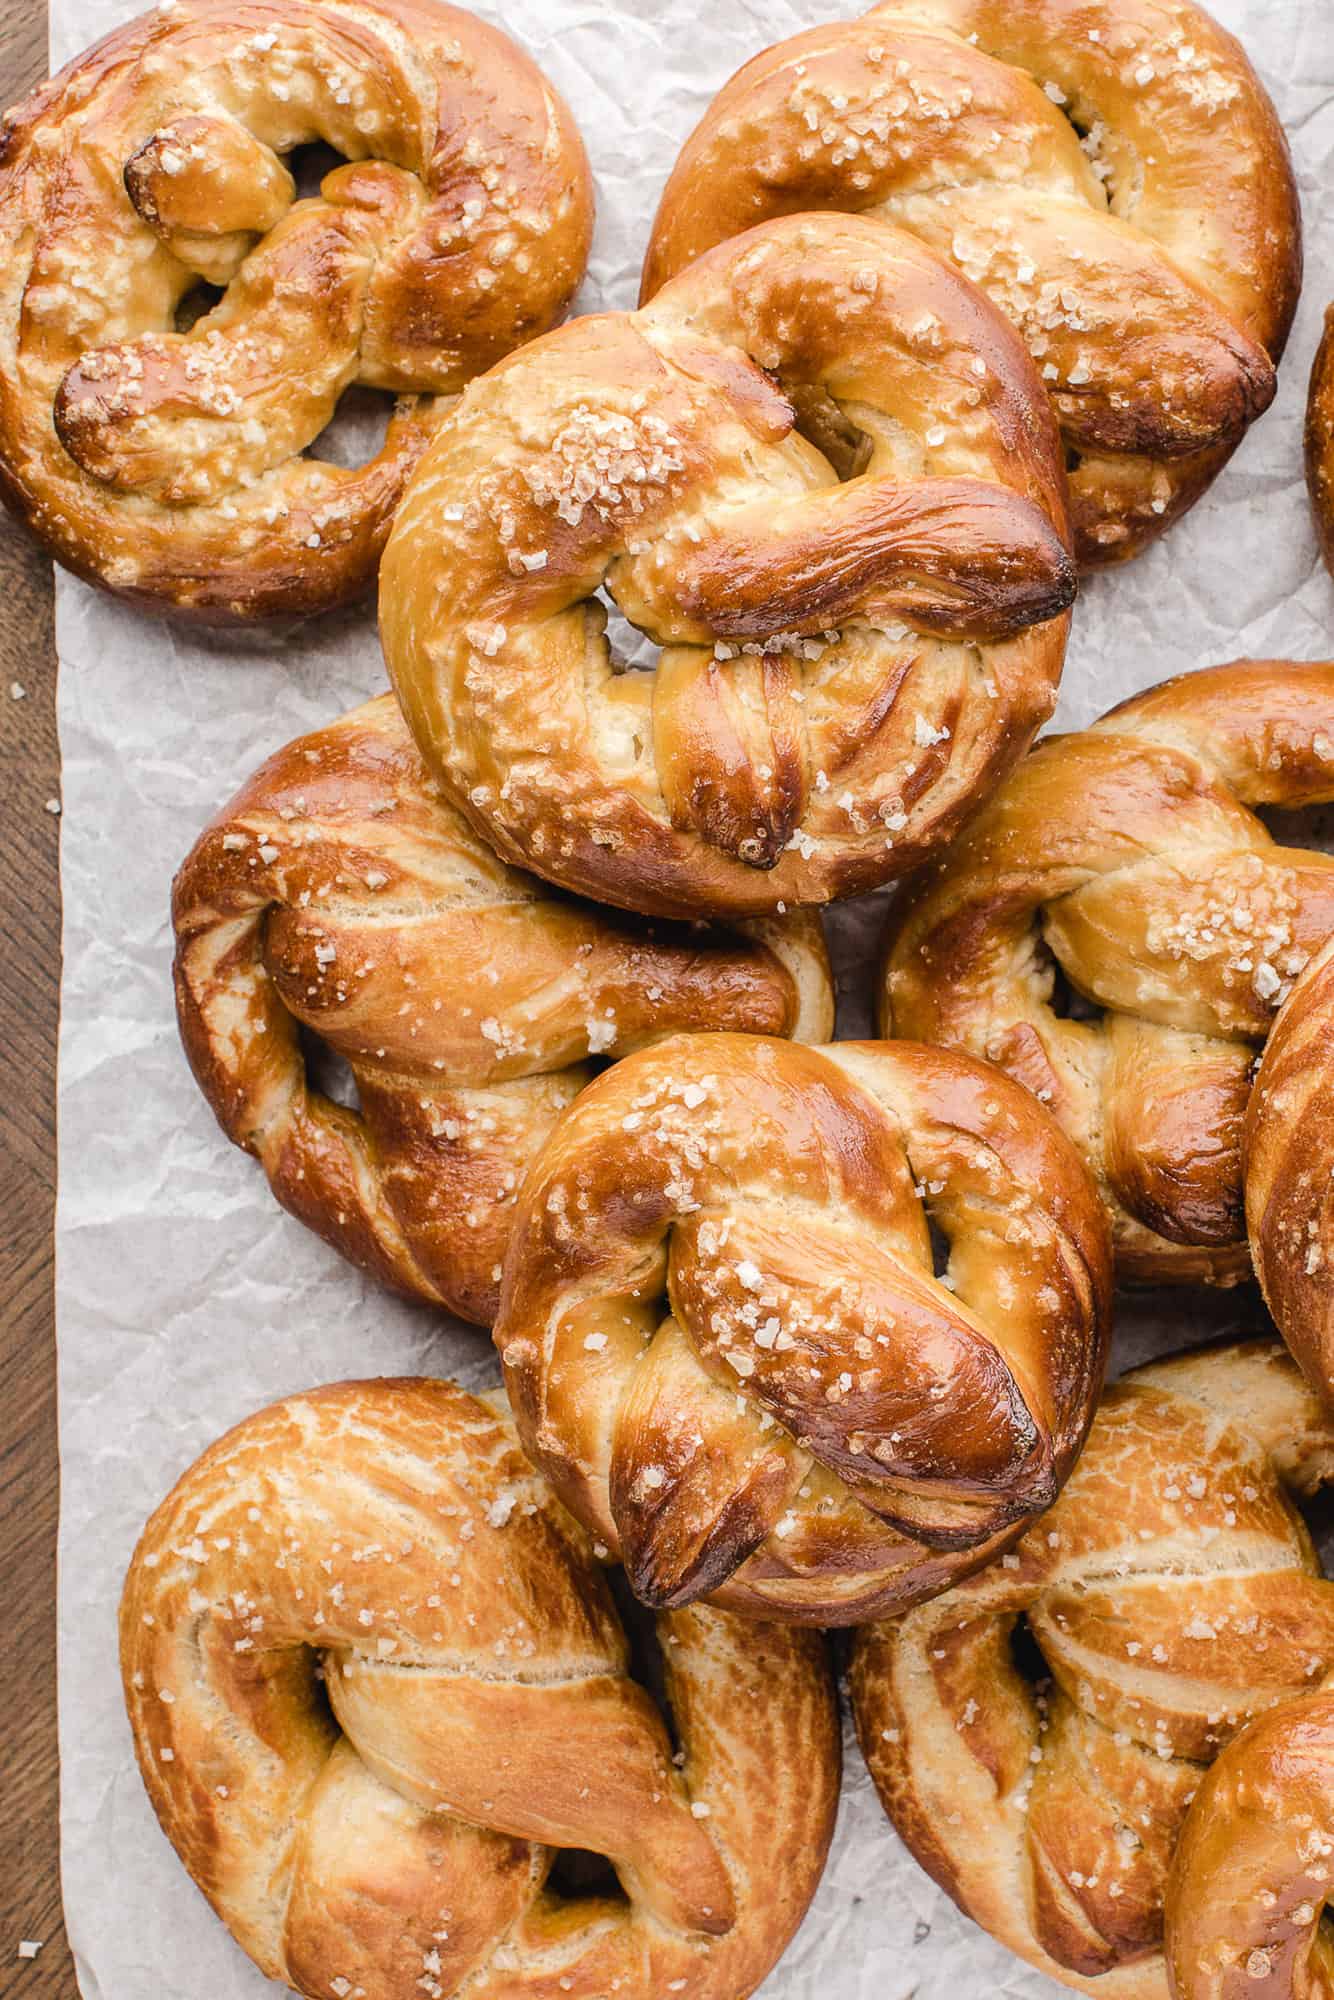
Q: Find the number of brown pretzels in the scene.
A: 11